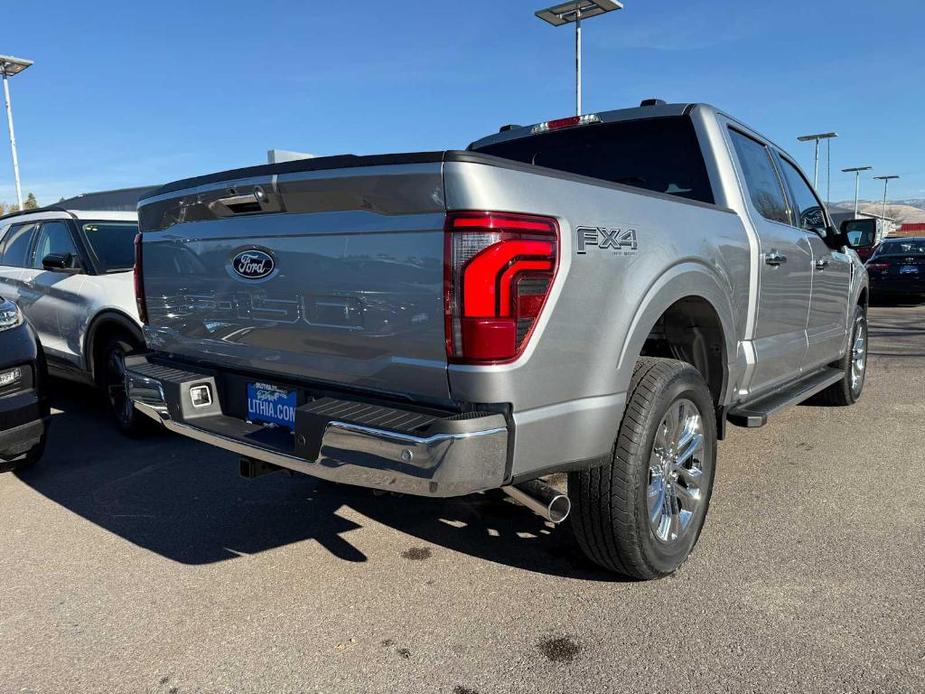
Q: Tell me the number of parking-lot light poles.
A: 5